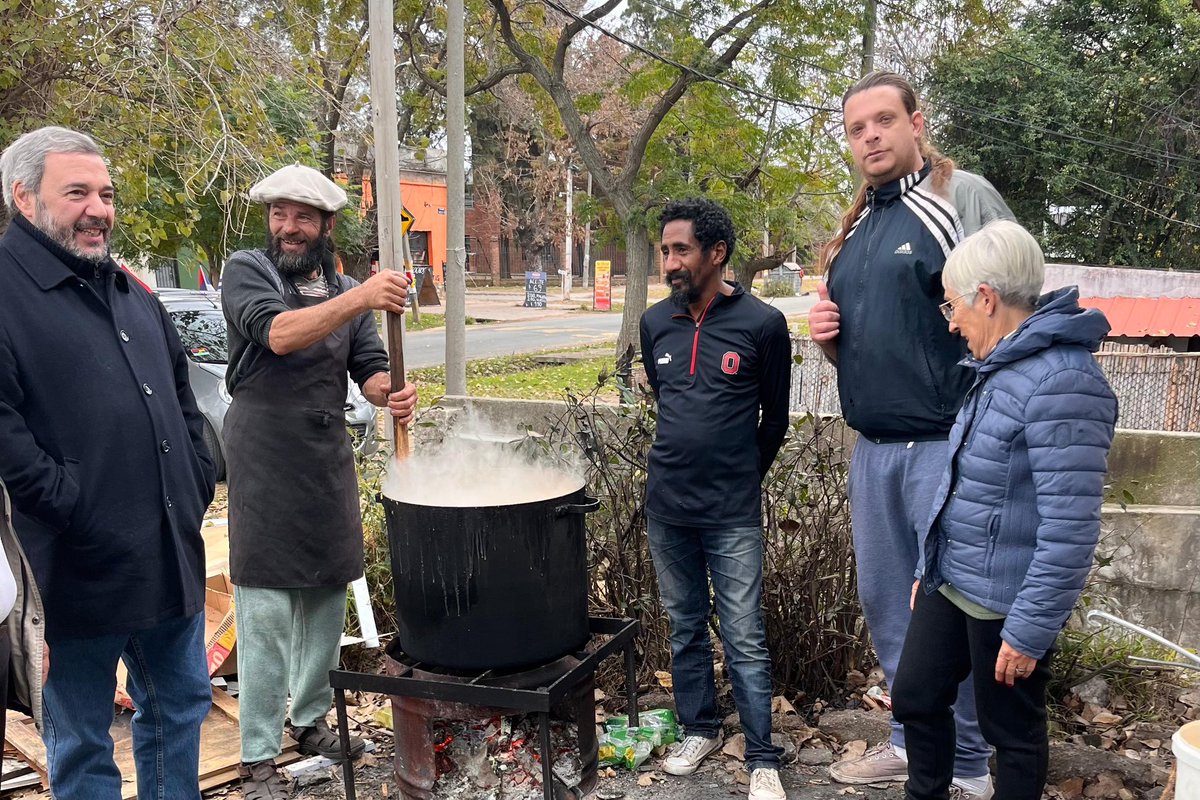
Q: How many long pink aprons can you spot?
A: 0